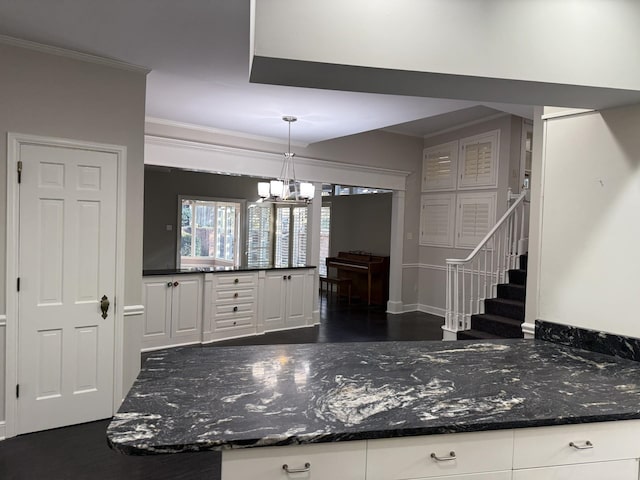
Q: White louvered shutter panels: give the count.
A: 4